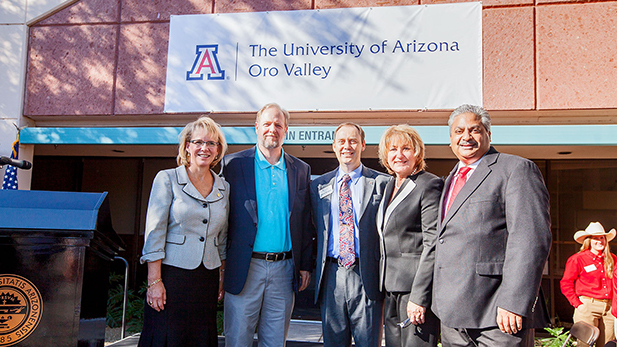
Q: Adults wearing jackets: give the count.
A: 5